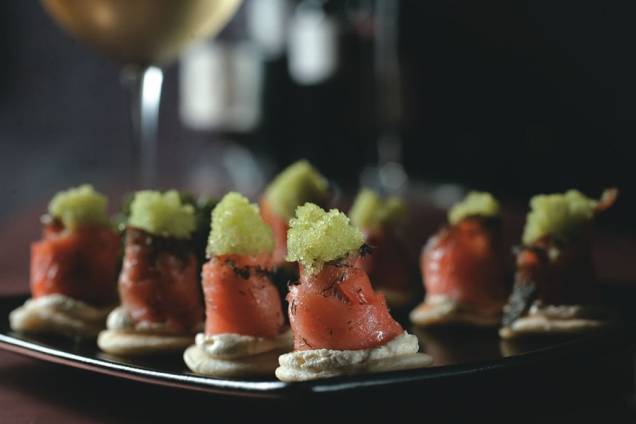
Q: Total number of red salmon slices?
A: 8